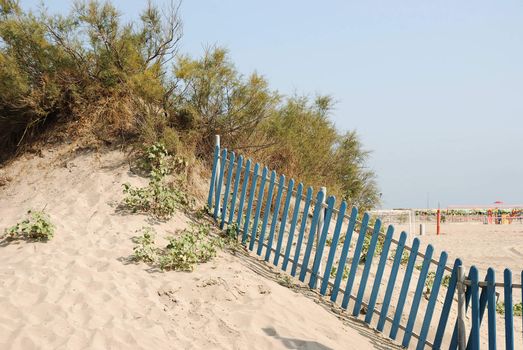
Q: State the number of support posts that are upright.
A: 3